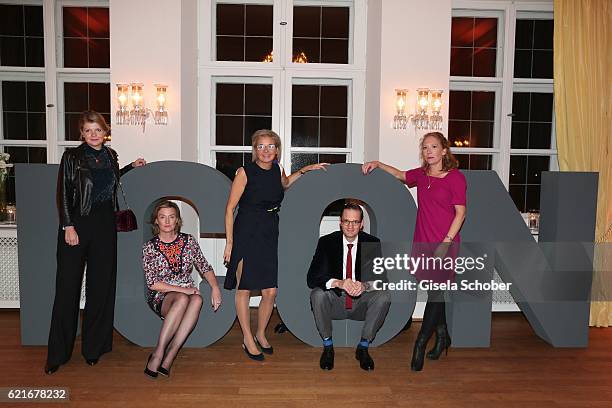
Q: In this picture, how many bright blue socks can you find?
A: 2